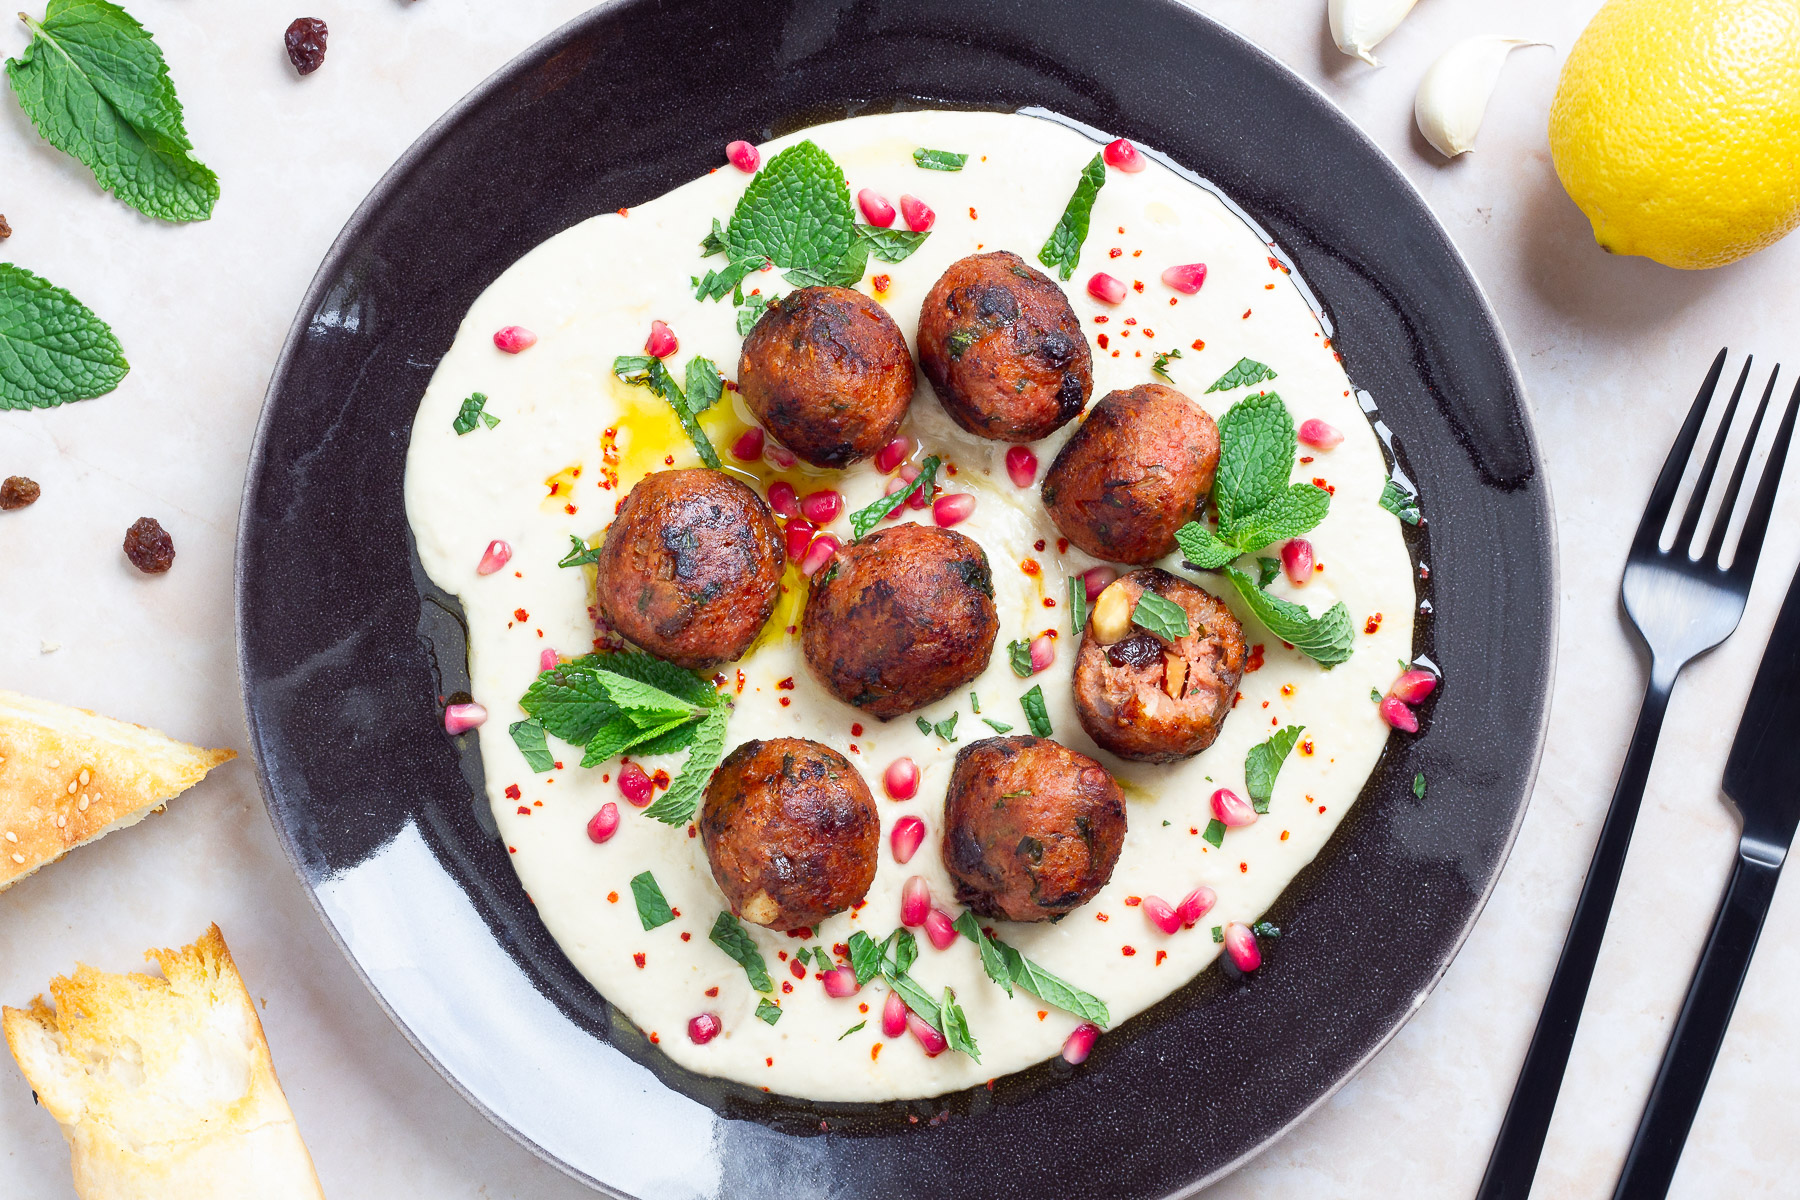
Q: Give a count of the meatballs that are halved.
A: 1